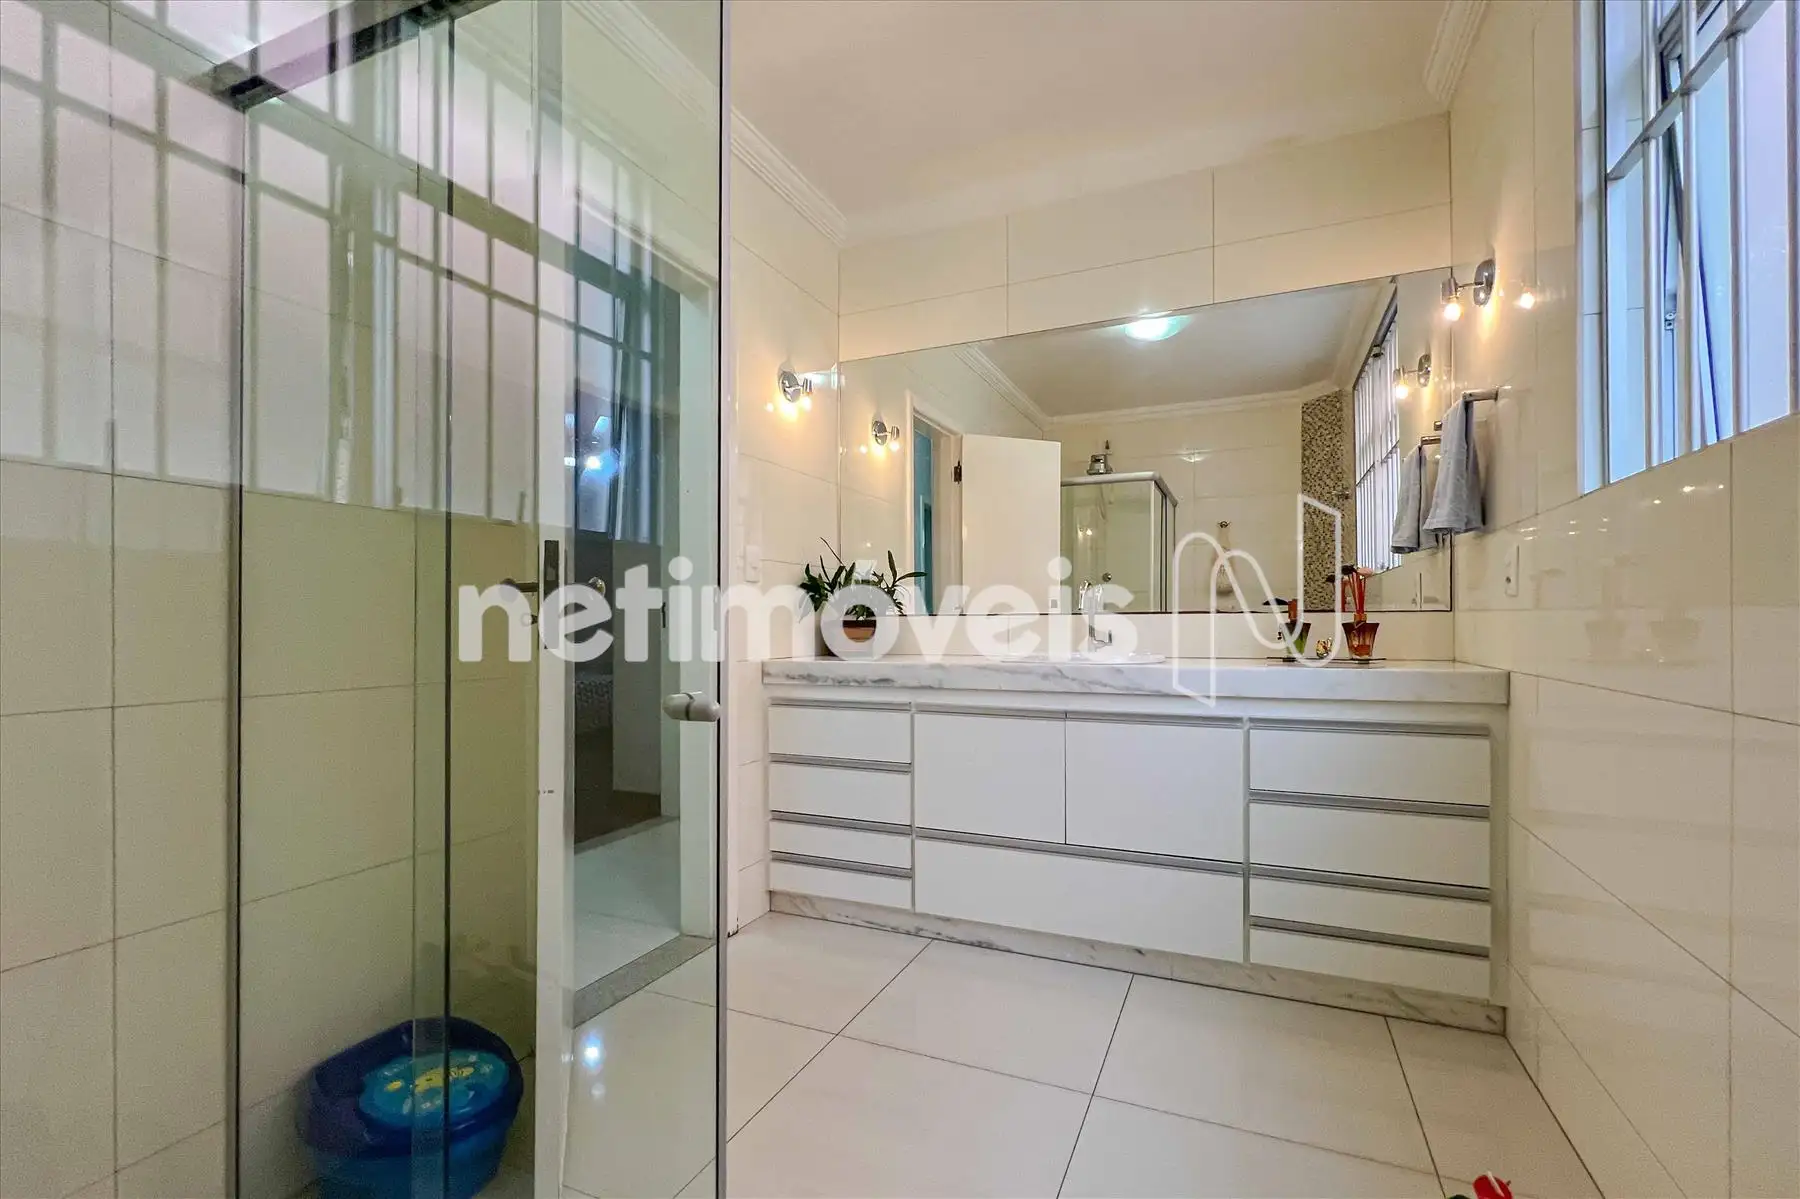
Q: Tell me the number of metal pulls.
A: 11